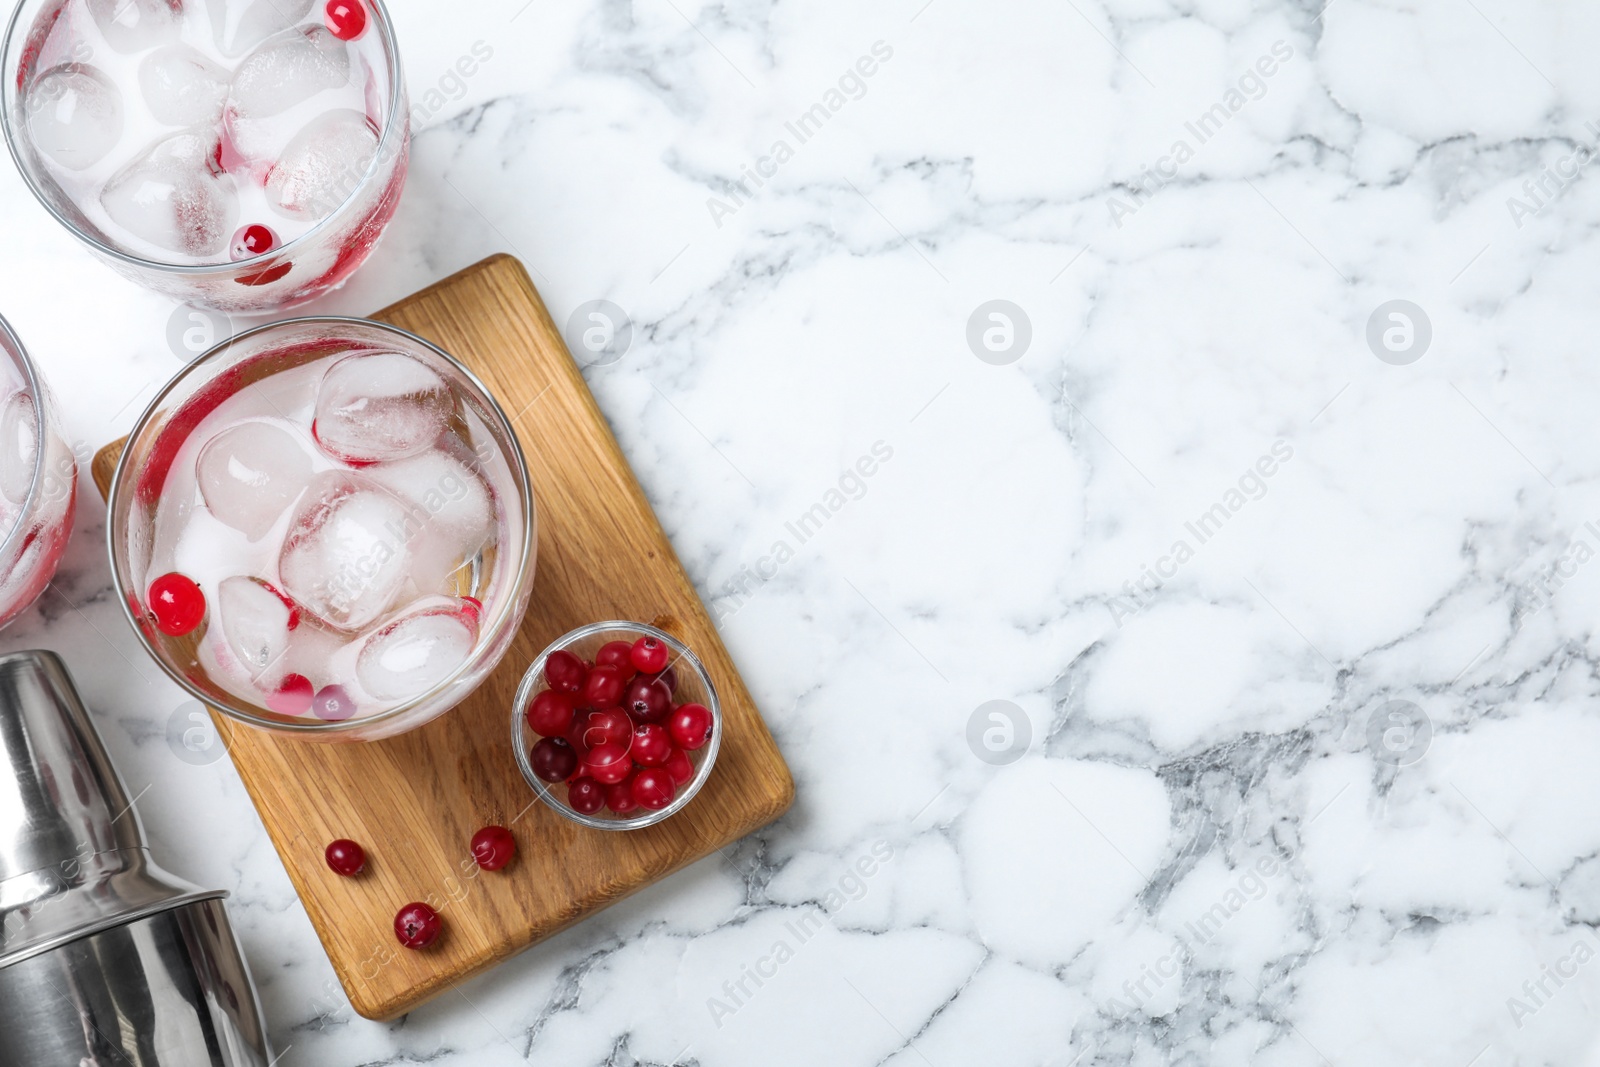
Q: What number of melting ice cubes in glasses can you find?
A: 14